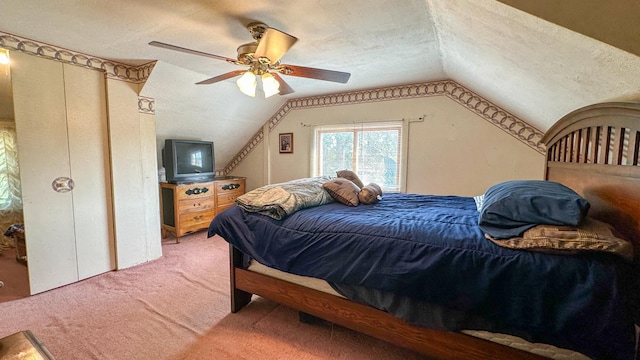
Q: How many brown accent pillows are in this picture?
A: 3